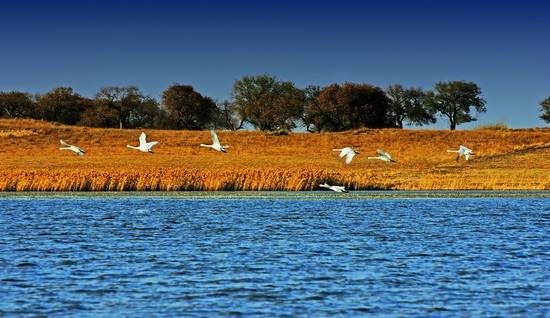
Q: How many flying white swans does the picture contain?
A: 7